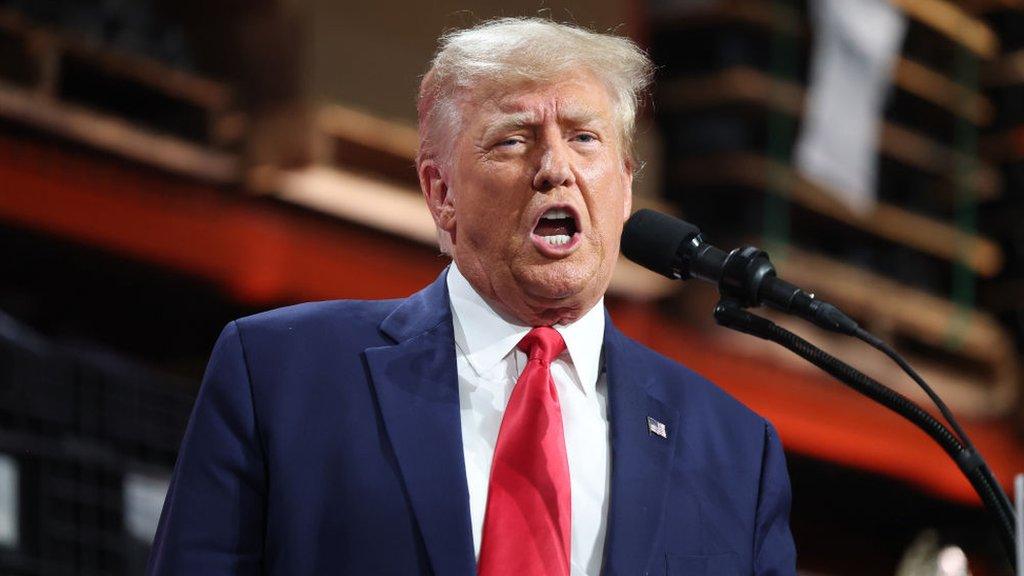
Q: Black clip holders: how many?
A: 1